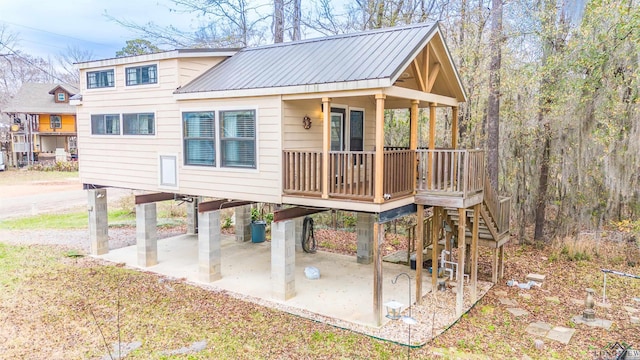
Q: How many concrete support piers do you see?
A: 8